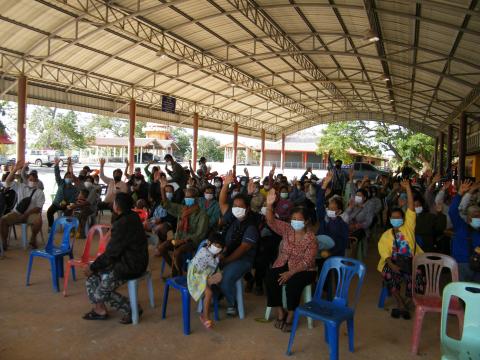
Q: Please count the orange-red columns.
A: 6